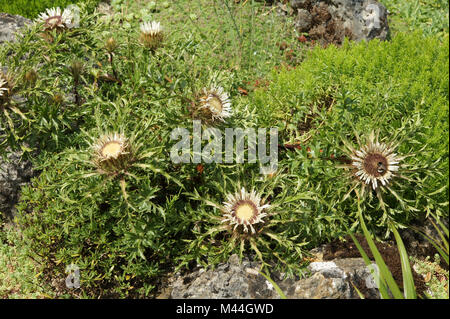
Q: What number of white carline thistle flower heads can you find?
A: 7